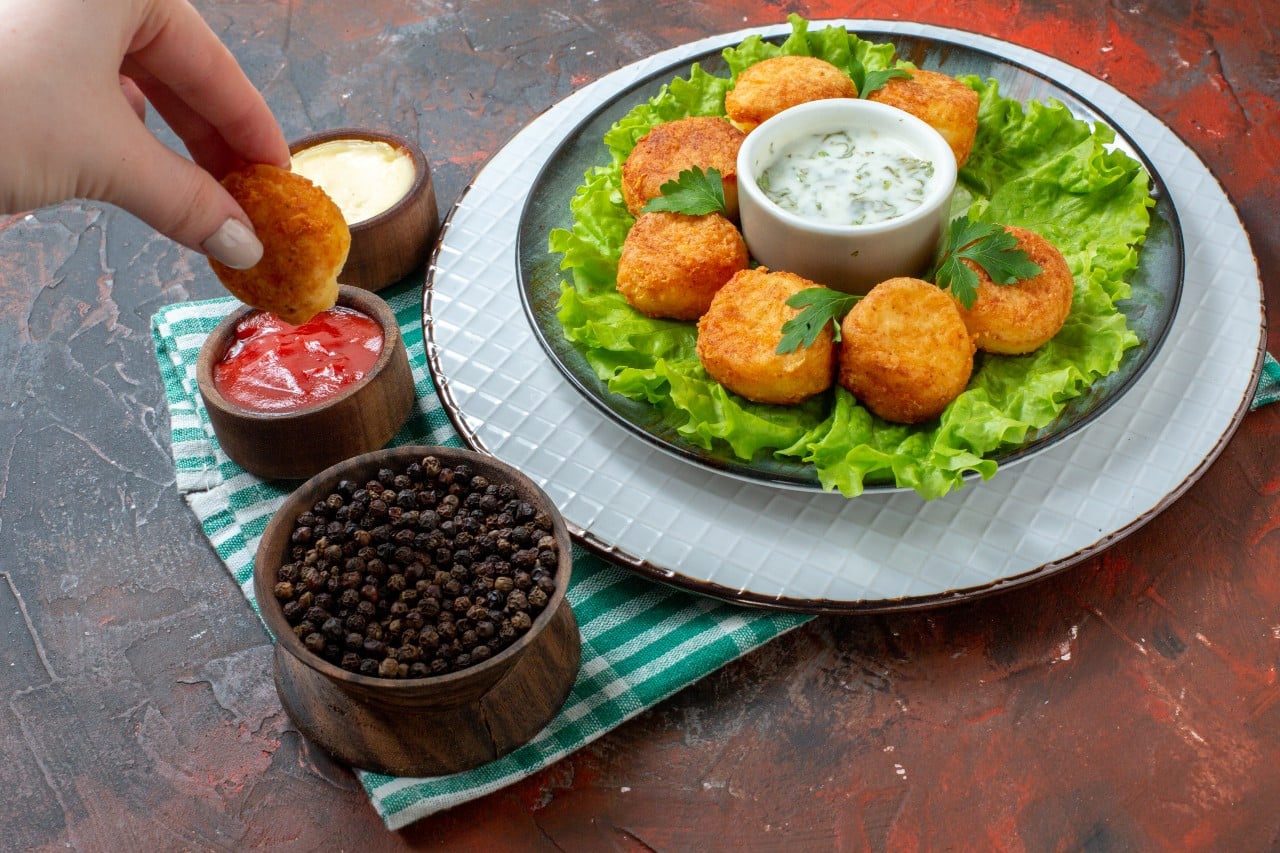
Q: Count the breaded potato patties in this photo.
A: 8